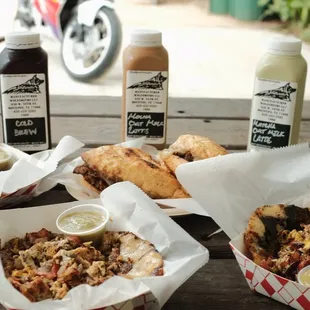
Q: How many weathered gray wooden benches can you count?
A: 1